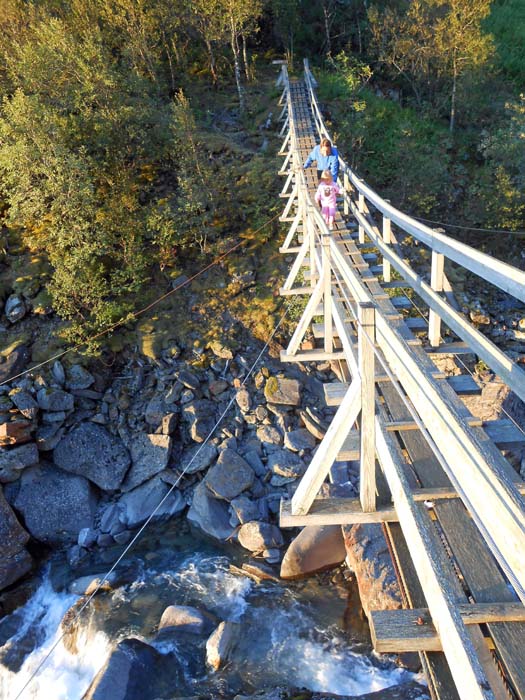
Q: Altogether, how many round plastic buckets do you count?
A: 0